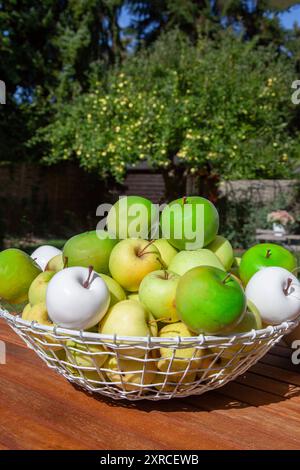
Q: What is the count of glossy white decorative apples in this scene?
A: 3